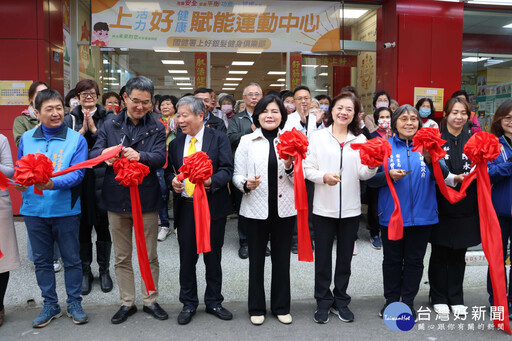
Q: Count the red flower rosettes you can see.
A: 7